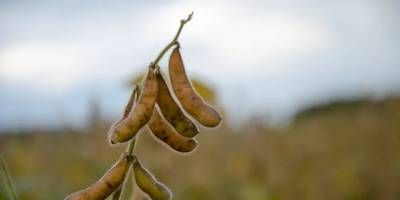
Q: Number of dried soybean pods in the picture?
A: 7